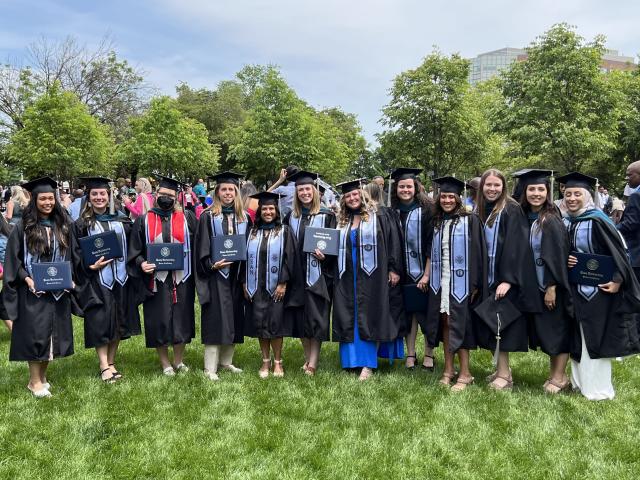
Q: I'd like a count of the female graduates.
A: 12